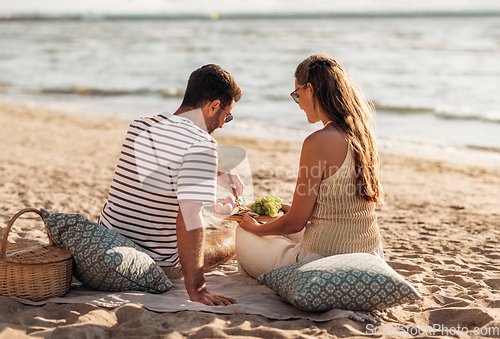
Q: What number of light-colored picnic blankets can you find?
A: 1